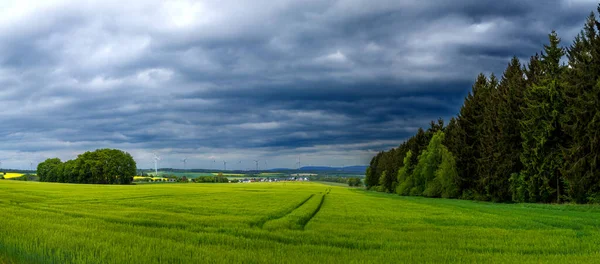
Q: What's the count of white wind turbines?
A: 1